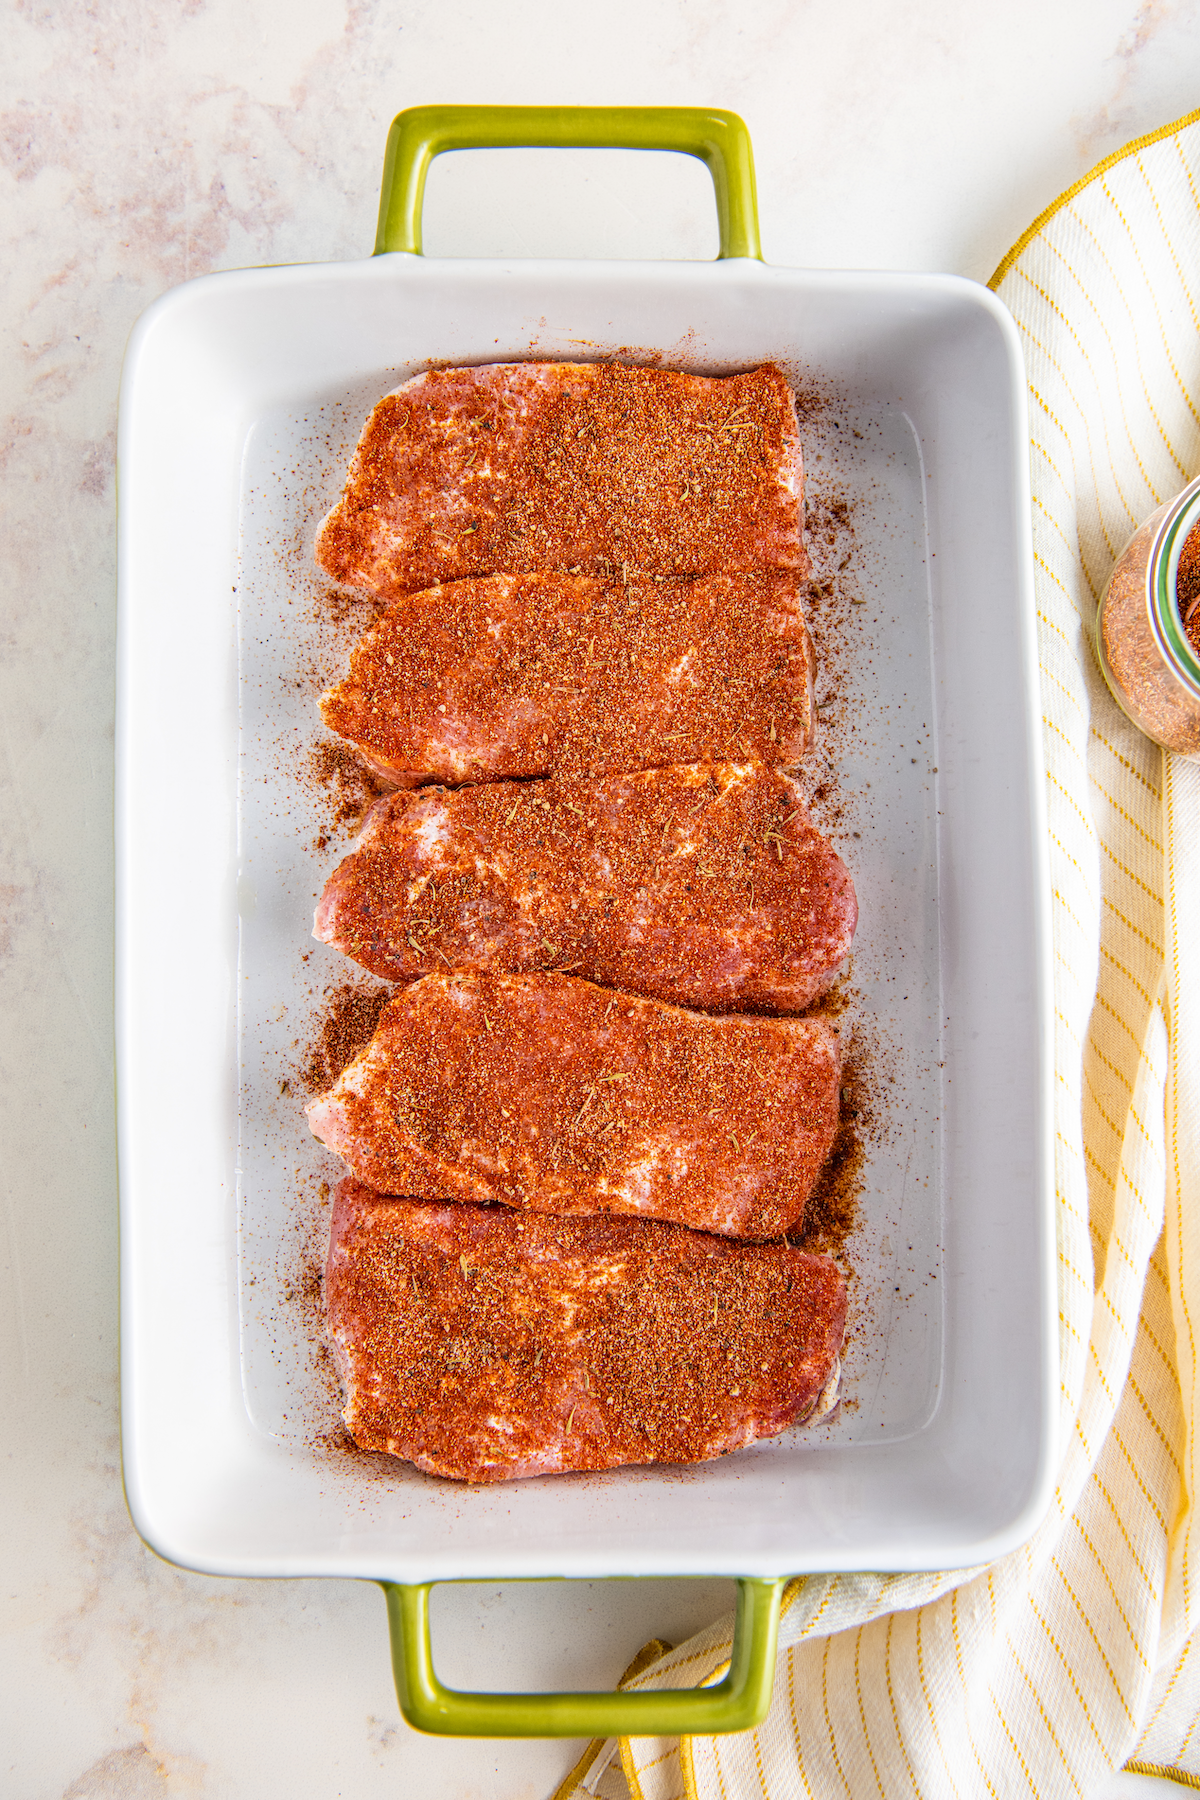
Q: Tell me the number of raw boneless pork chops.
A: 5